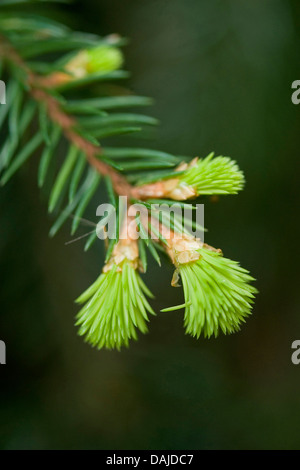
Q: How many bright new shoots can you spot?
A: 4